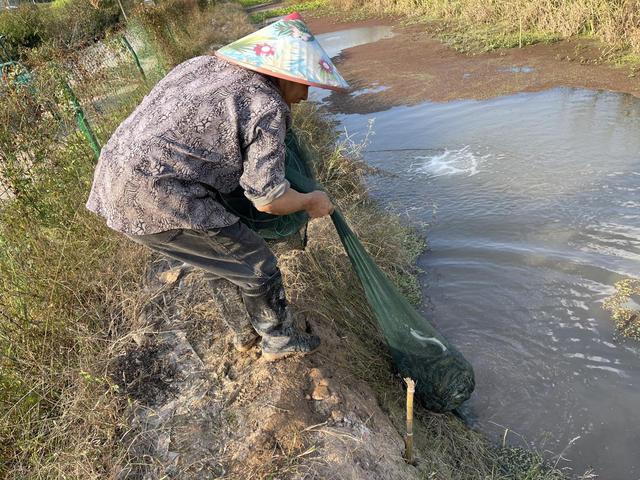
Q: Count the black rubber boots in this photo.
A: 2